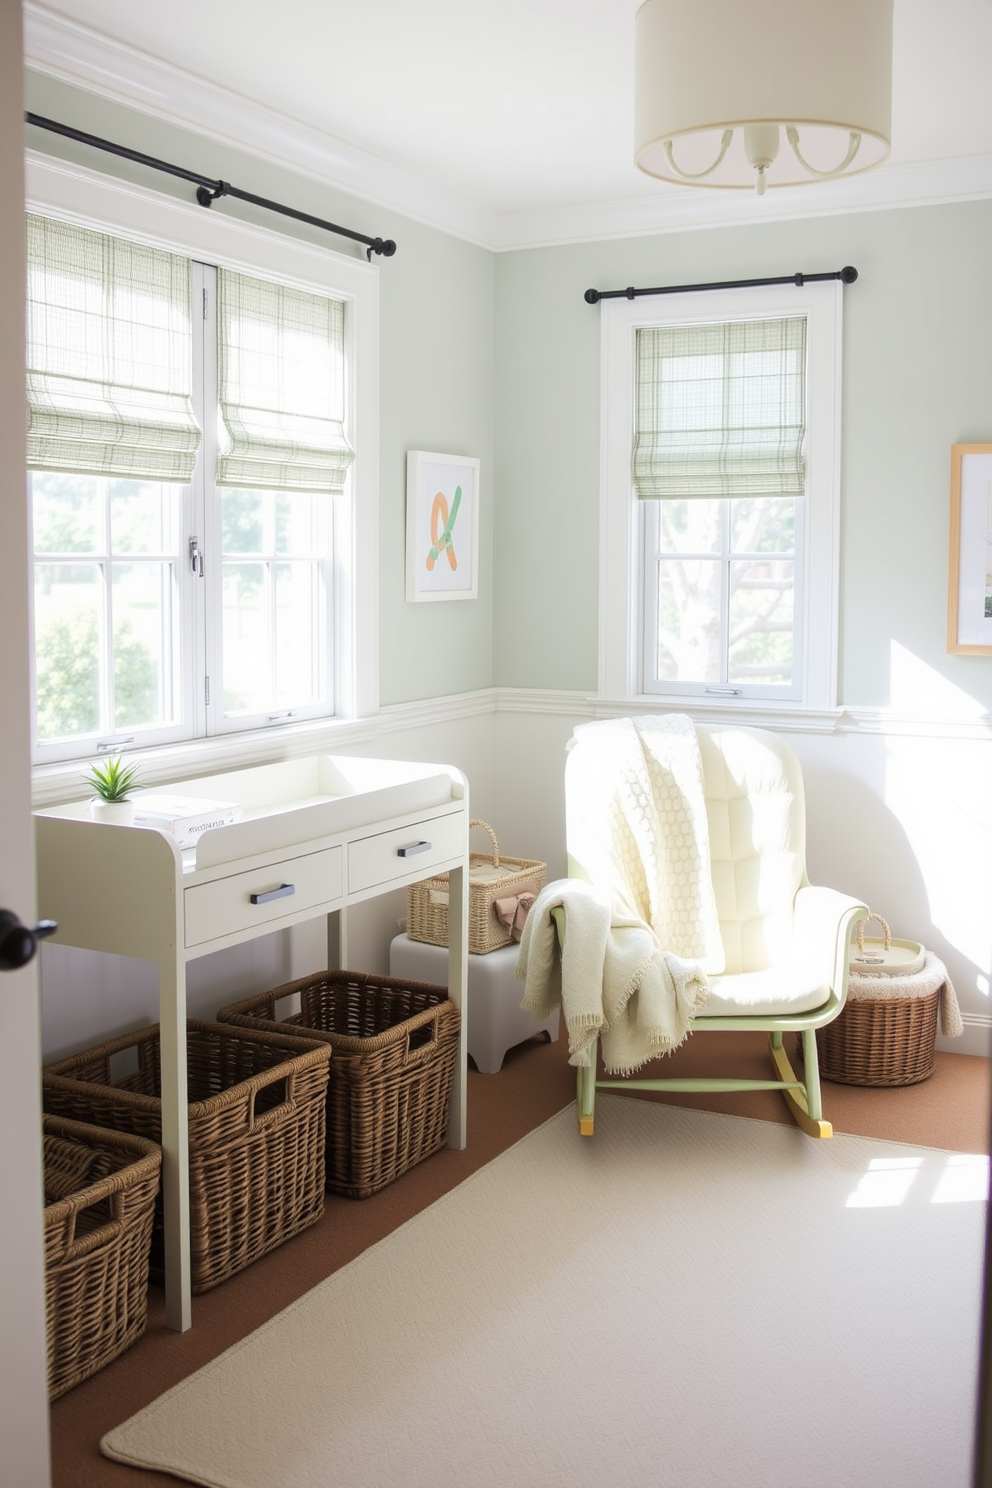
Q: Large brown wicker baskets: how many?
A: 3